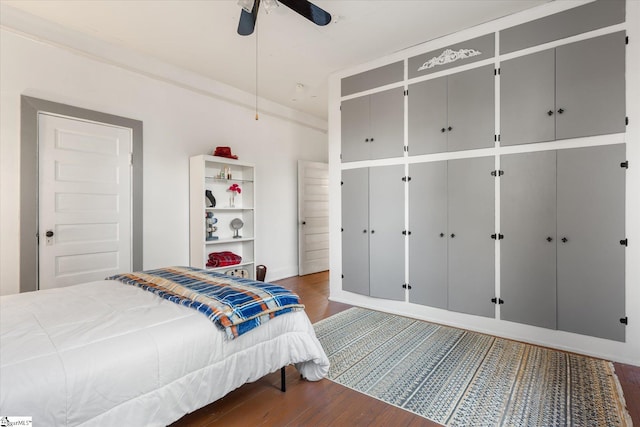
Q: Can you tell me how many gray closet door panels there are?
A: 12